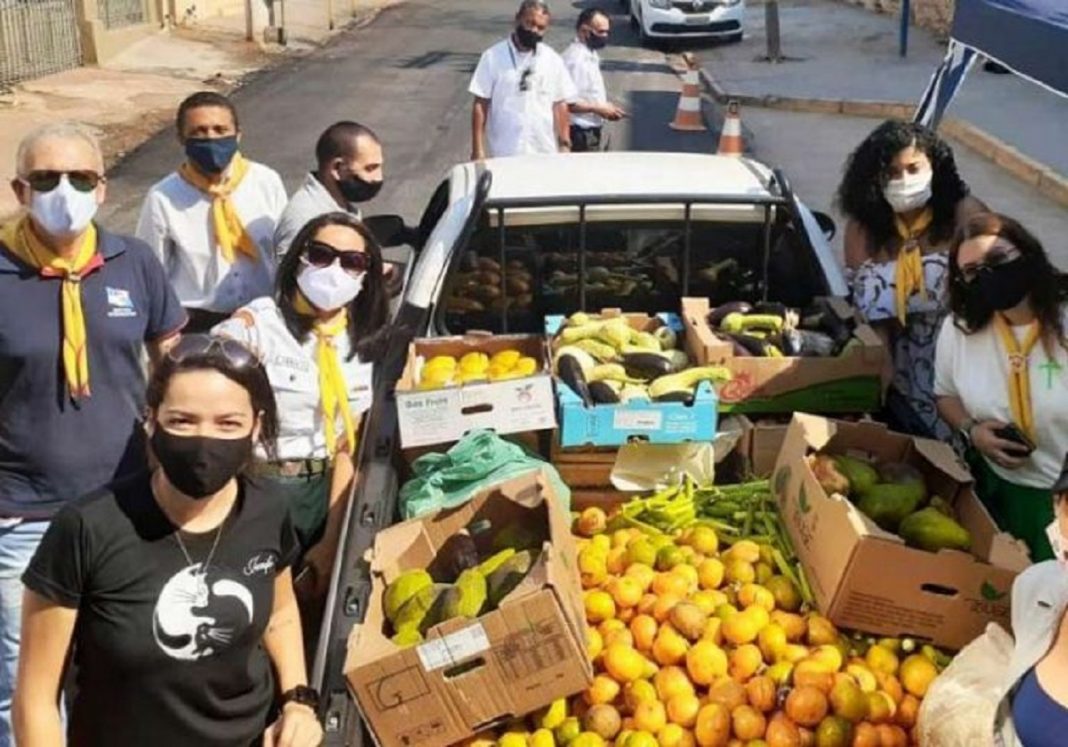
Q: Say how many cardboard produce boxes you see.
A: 5